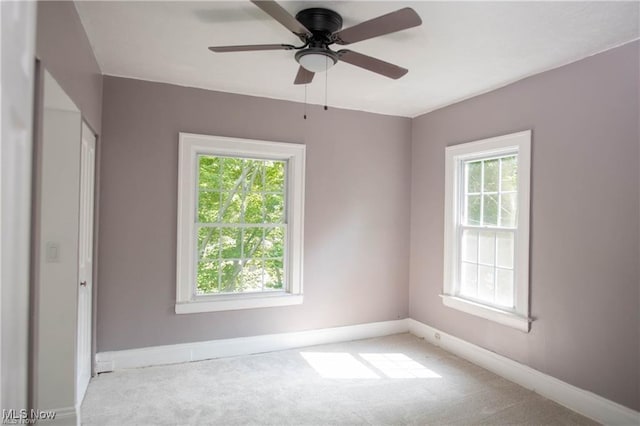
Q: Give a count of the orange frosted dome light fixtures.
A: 0